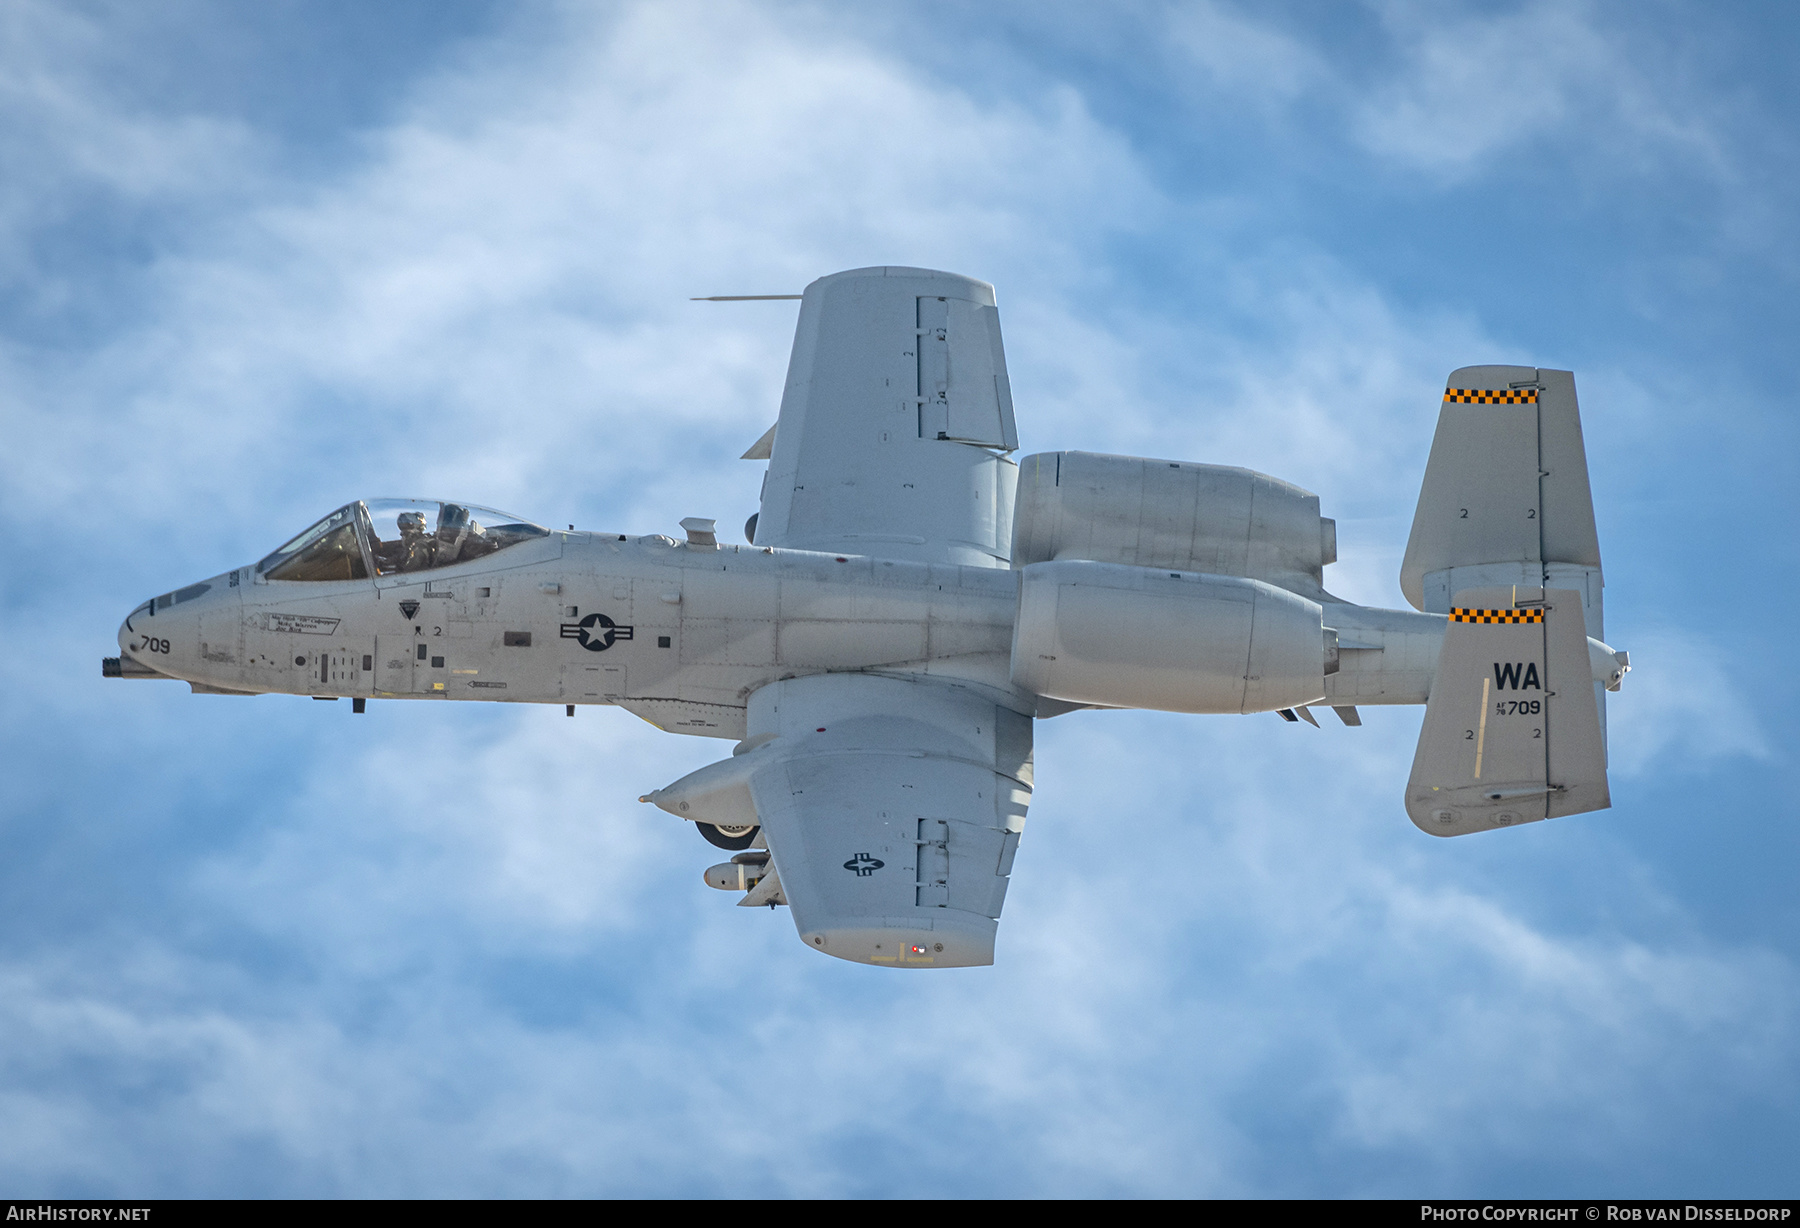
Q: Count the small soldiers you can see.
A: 1